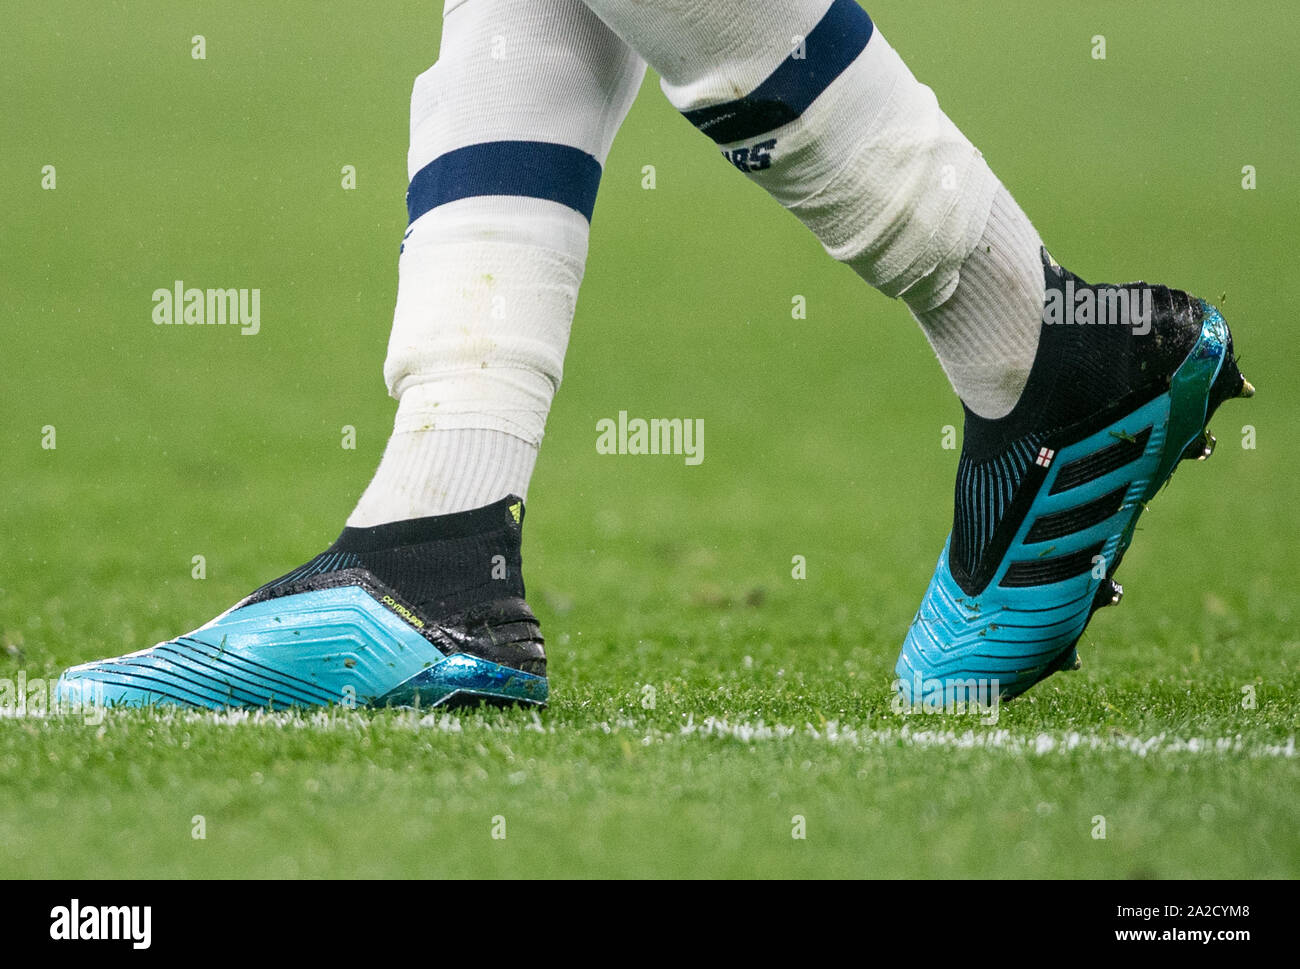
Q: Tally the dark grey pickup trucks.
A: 0